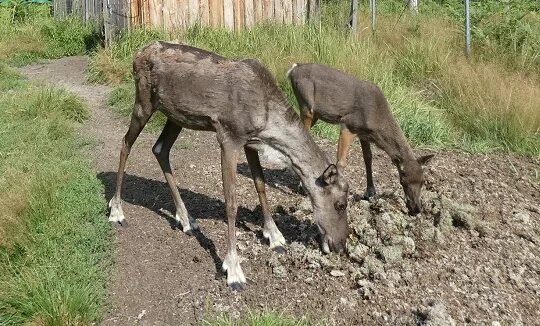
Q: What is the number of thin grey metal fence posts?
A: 2